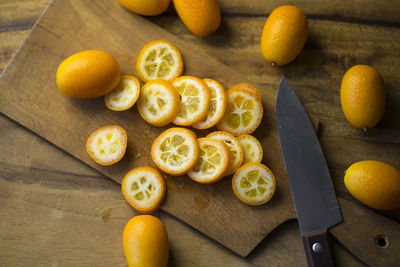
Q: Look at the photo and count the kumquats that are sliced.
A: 14